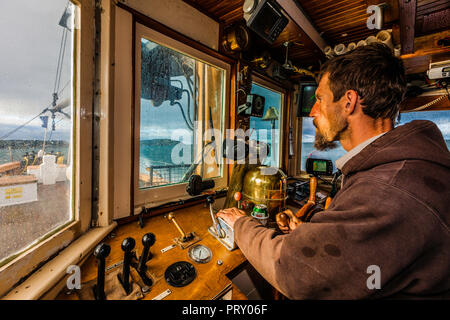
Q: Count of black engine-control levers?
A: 3